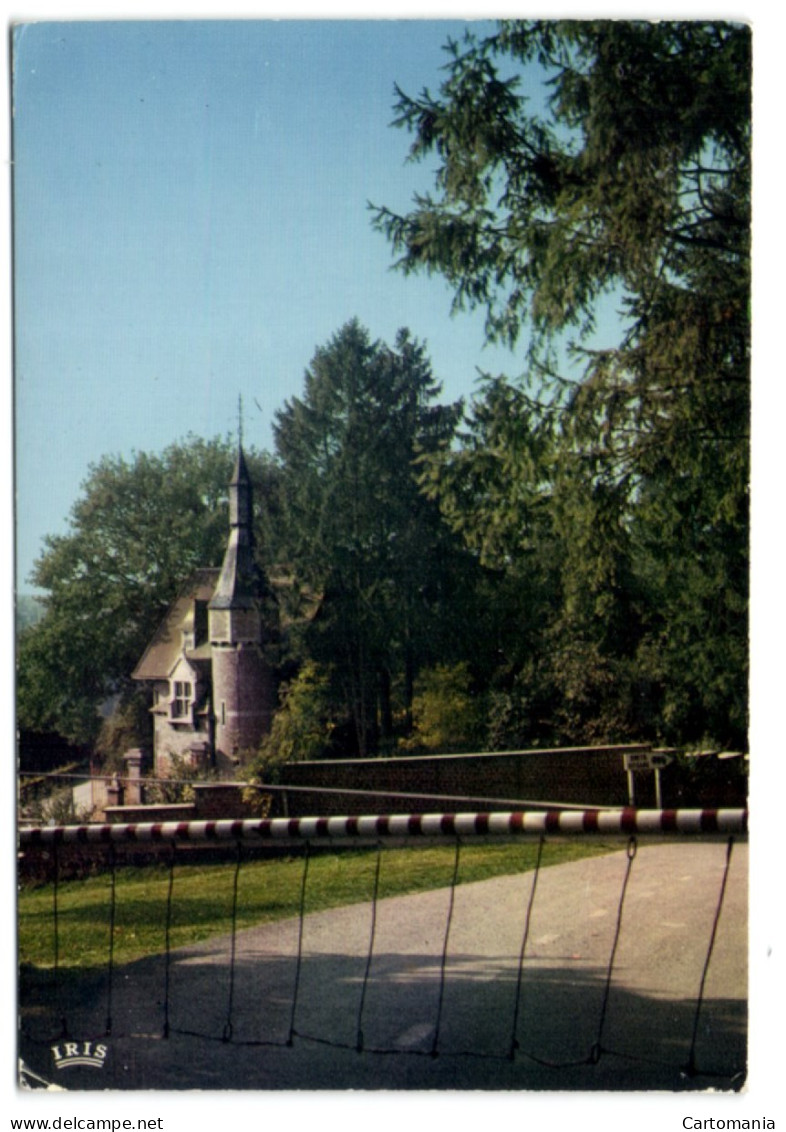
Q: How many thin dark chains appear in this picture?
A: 10